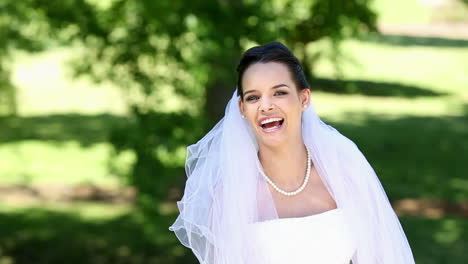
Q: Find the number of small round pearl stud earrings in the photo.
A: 2